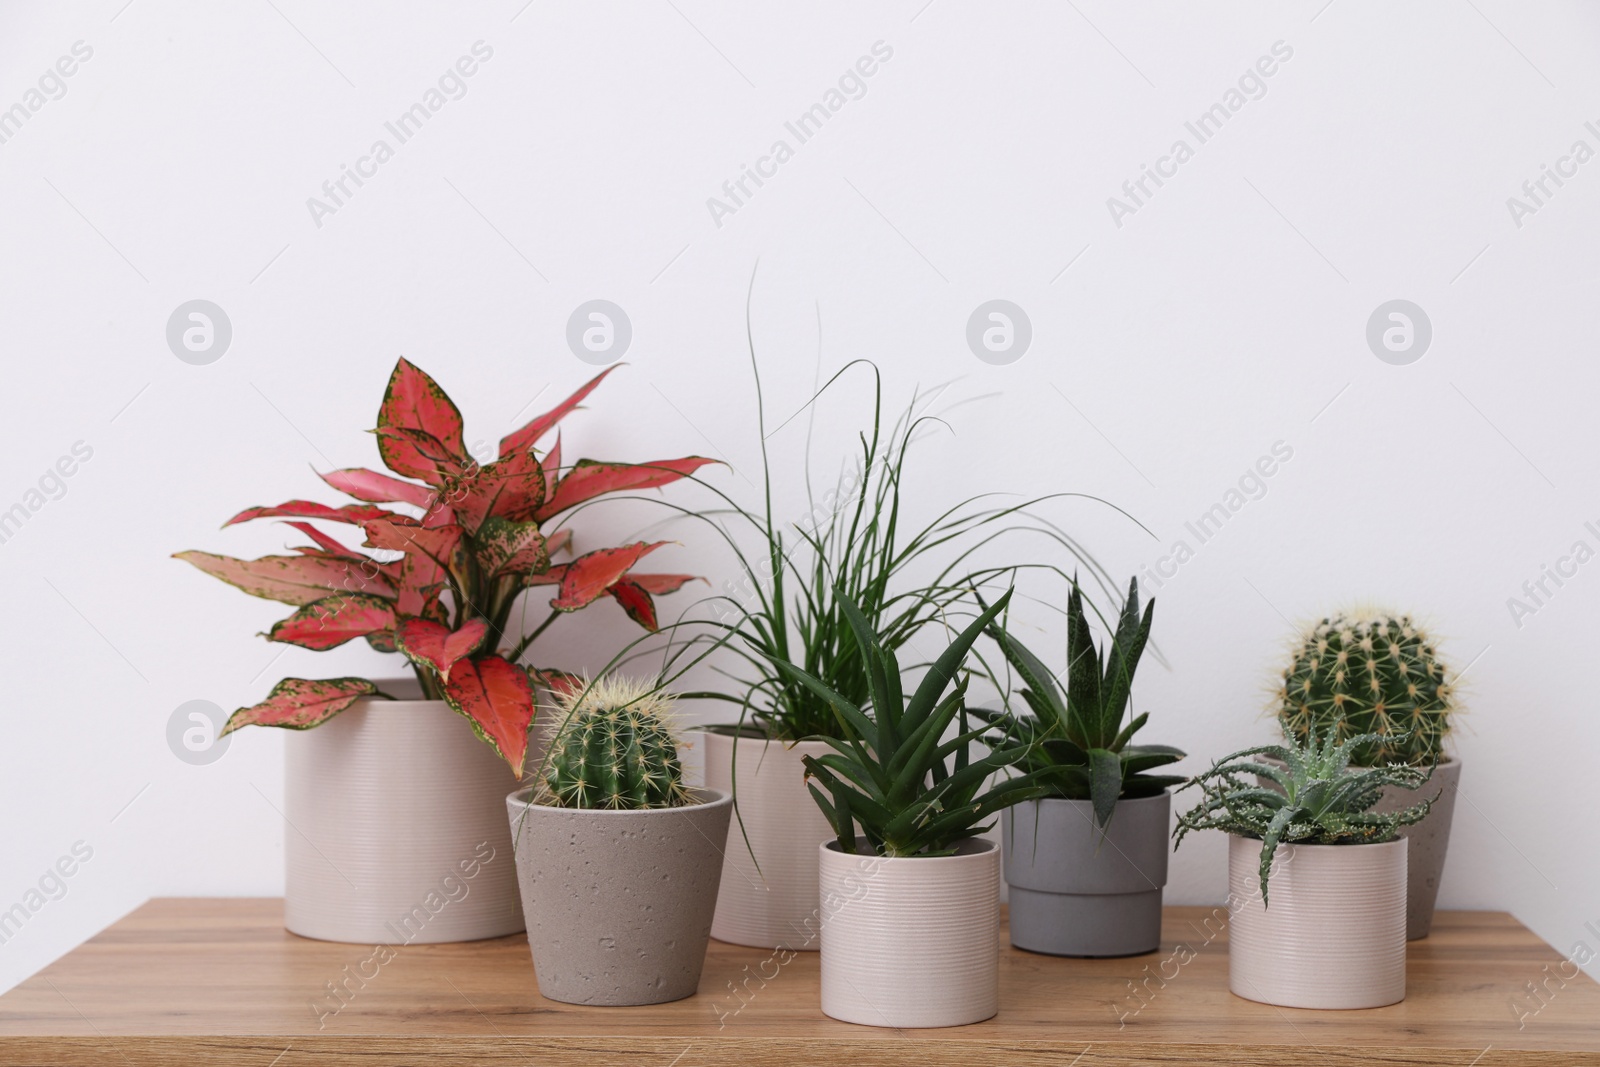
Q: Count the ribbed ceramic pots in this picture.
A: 4